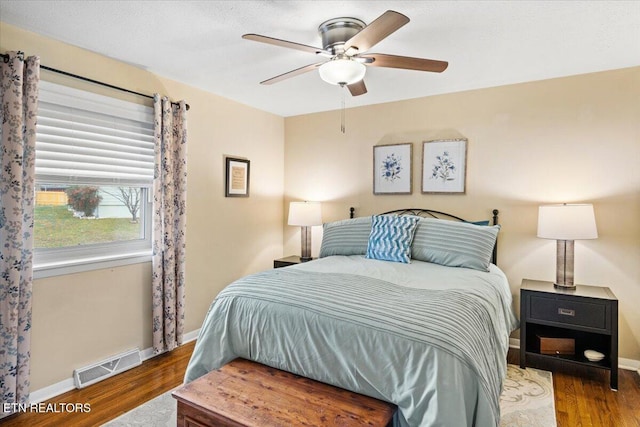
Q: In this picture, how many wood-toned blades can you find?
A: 5